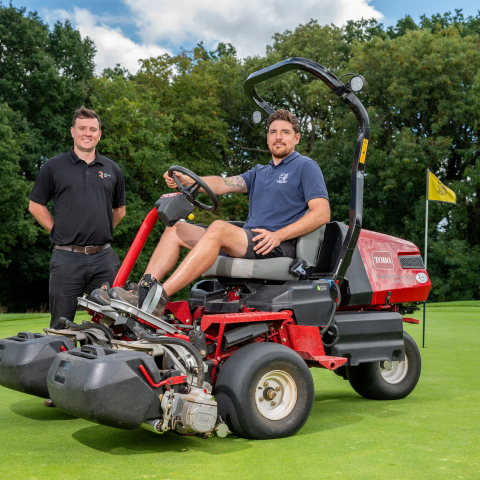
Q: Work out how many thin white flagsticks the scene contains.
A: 1